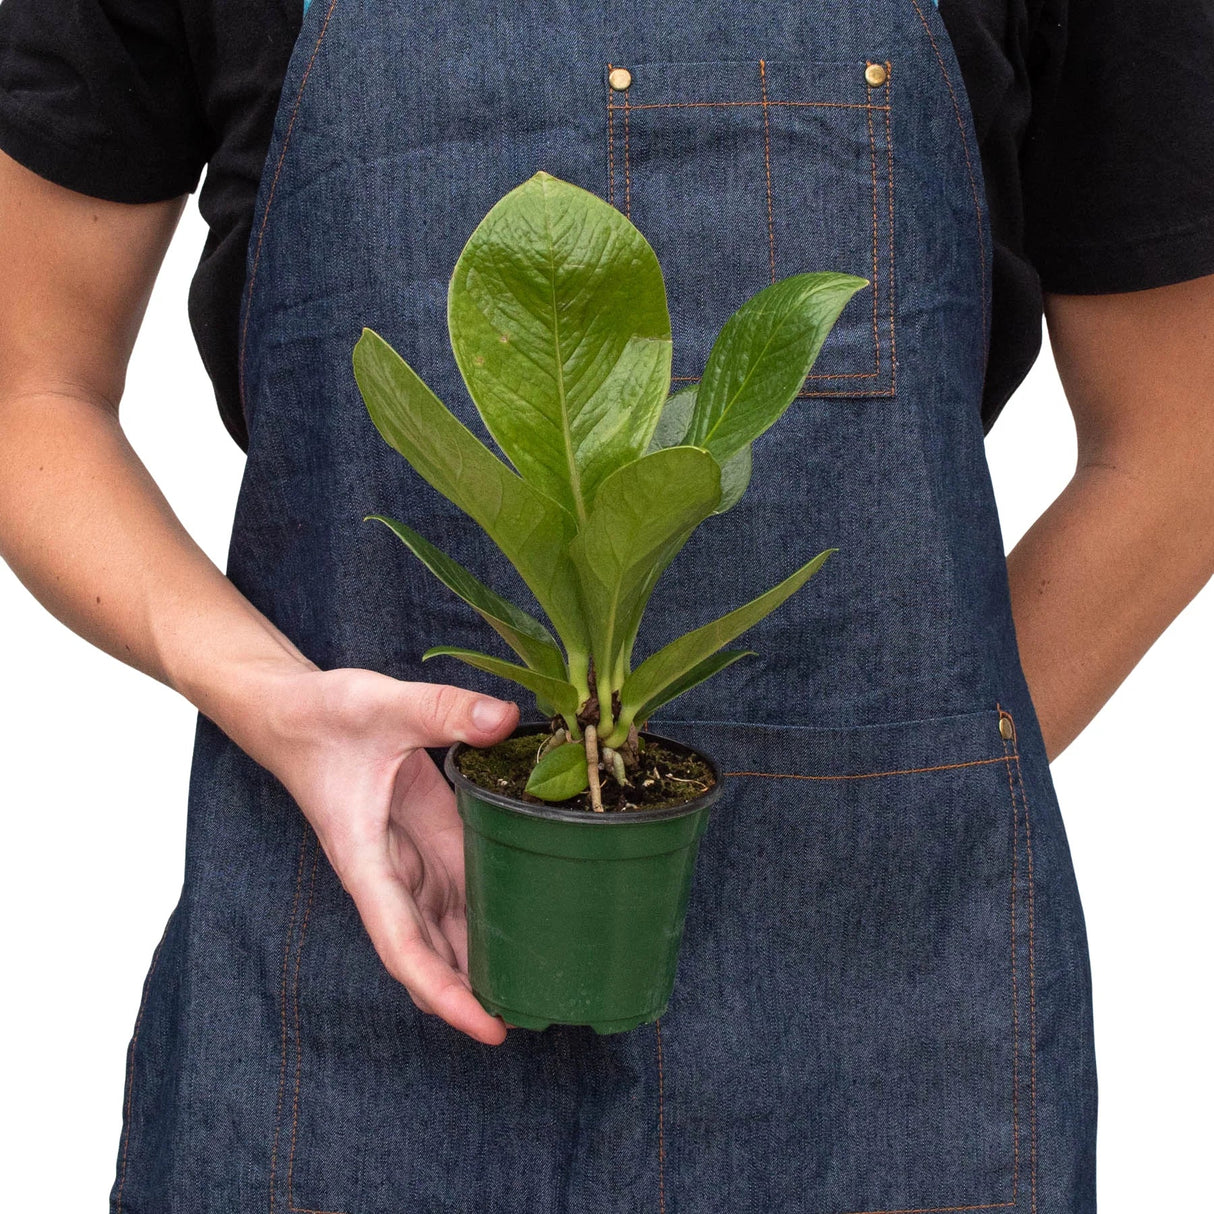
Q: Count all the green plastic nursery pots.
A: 1